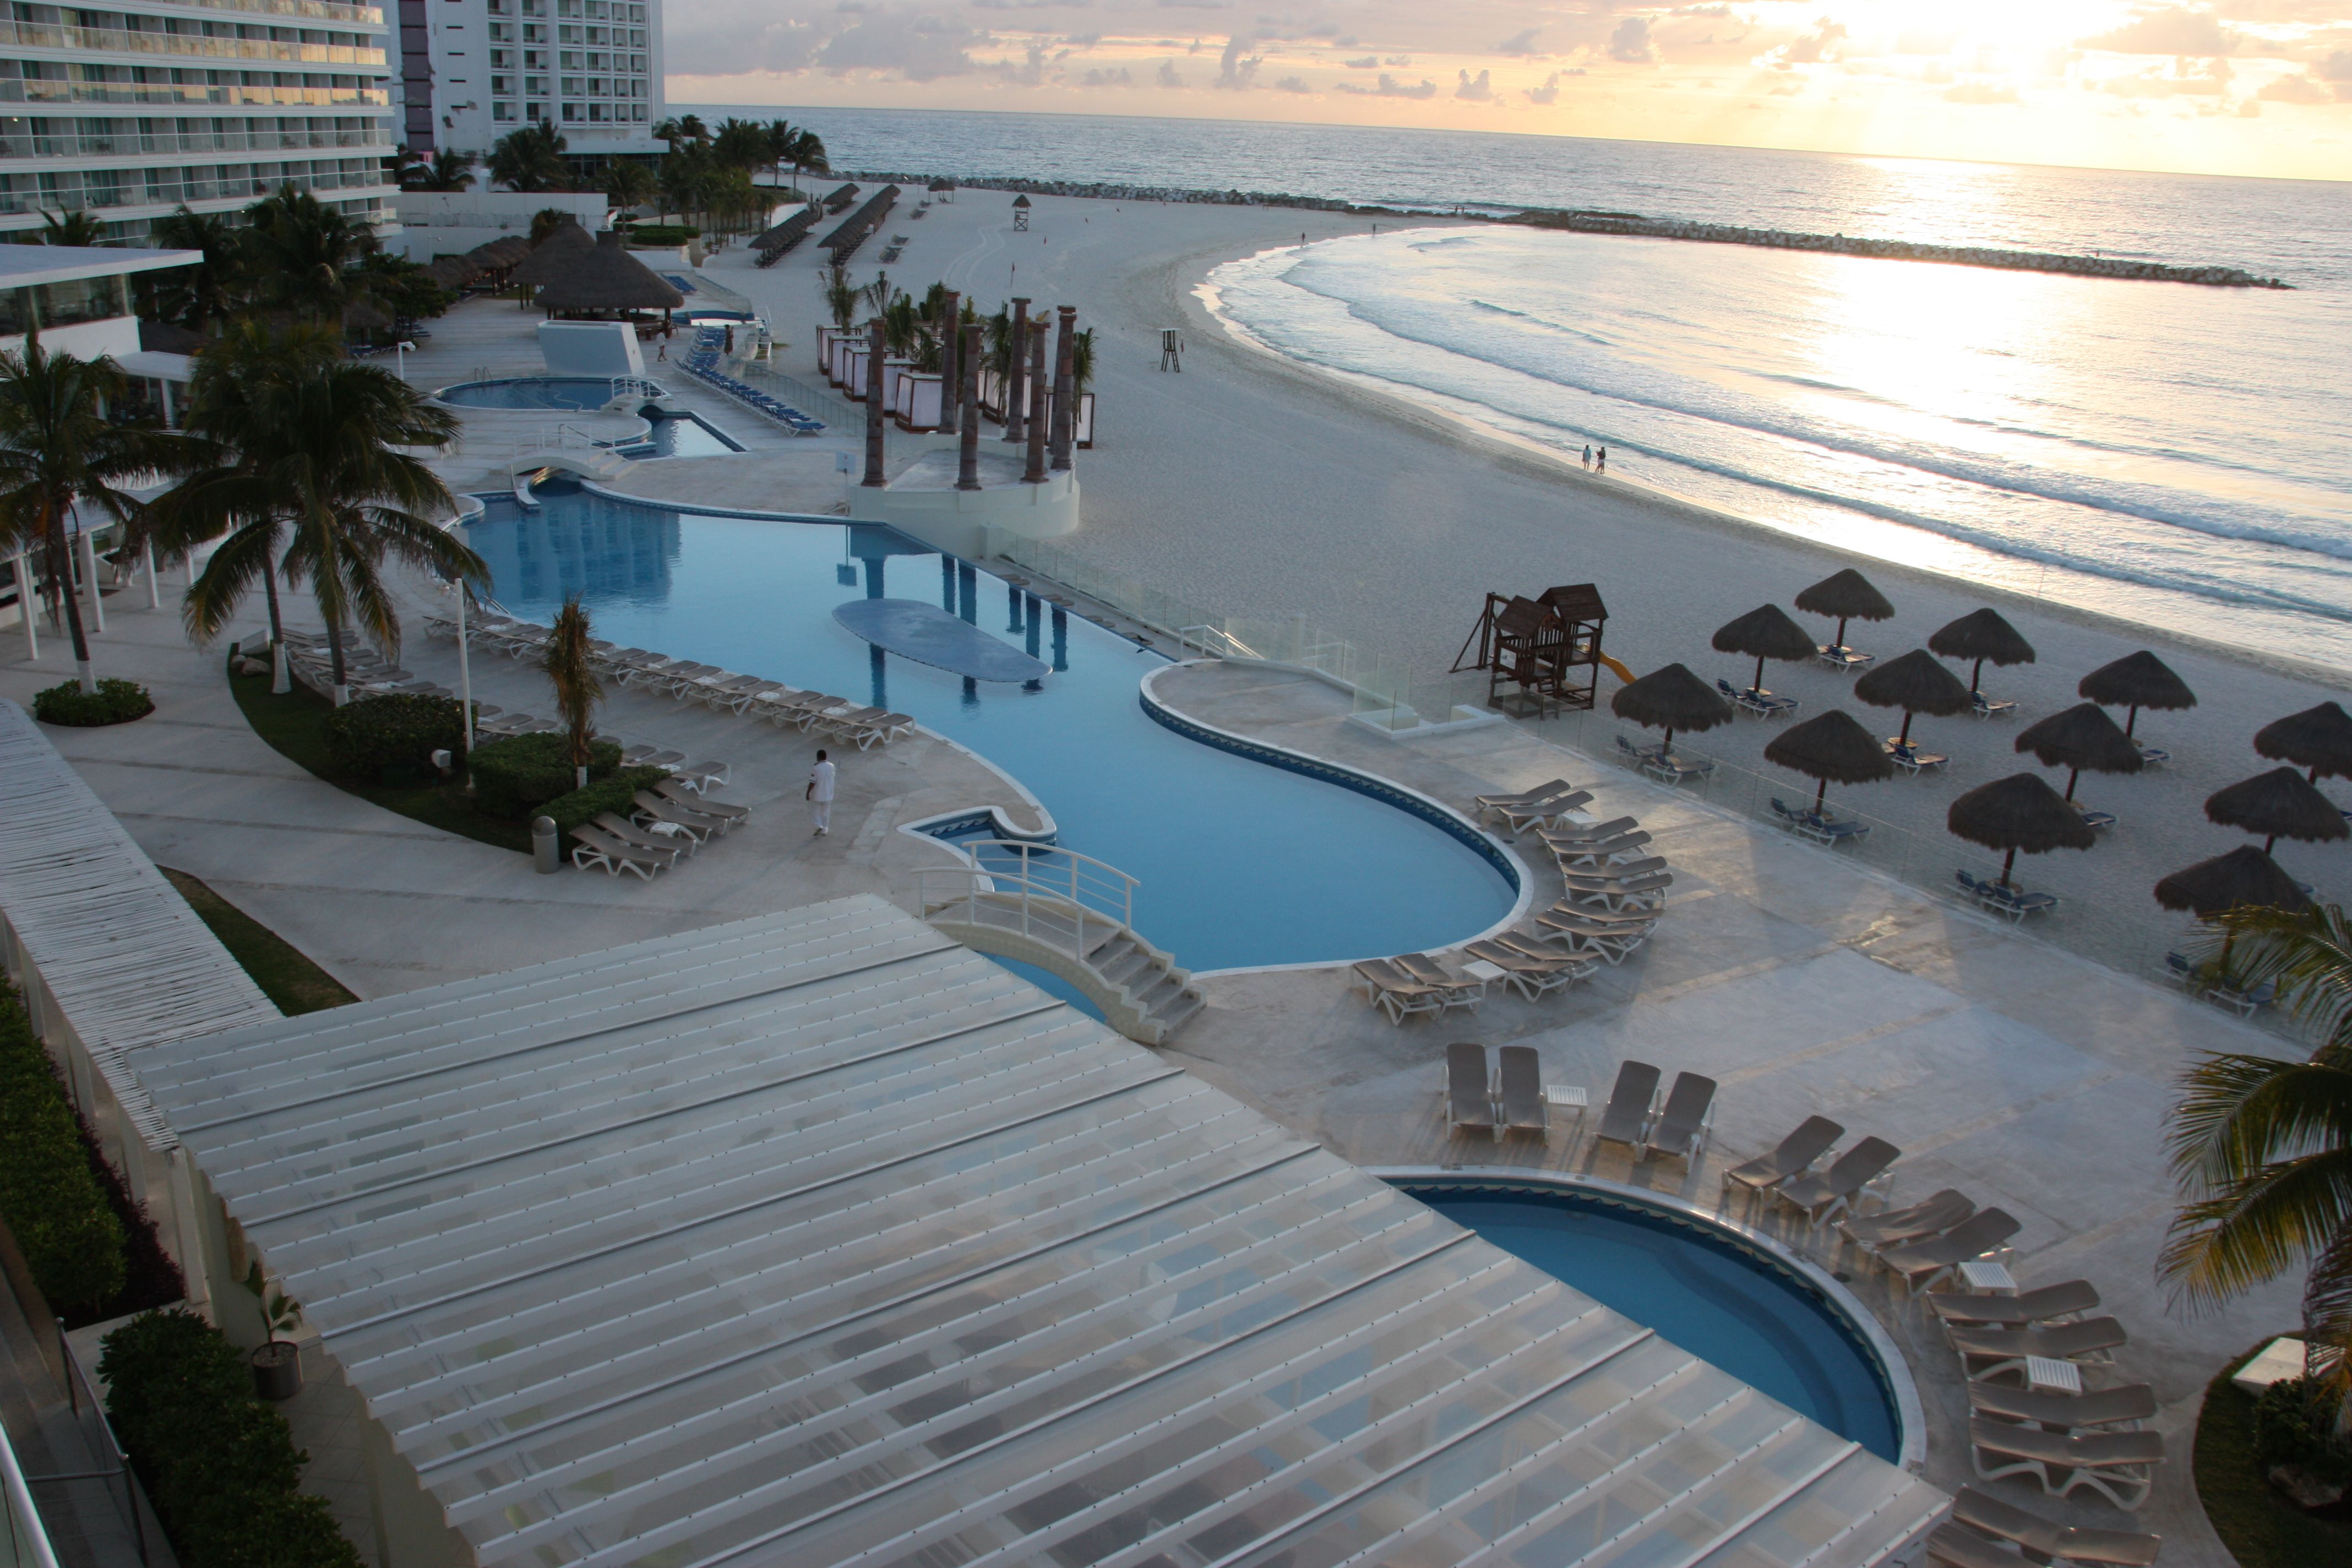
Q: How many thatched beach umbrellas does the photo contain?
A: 12